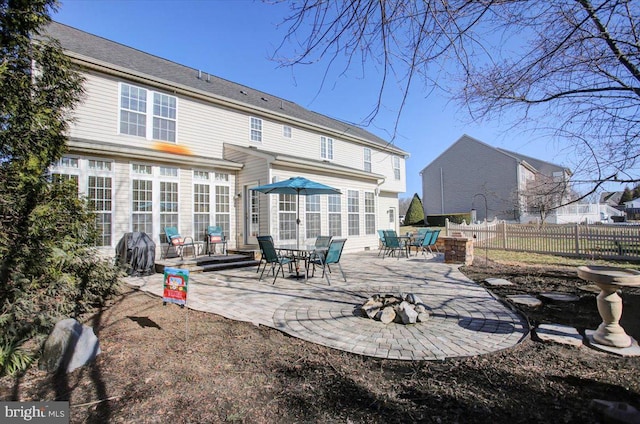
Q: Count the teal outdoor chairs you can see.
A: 12